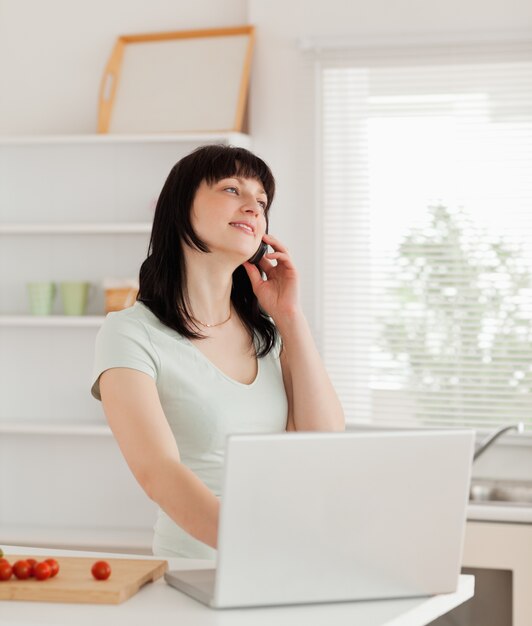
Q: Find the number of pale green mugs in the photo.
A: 2